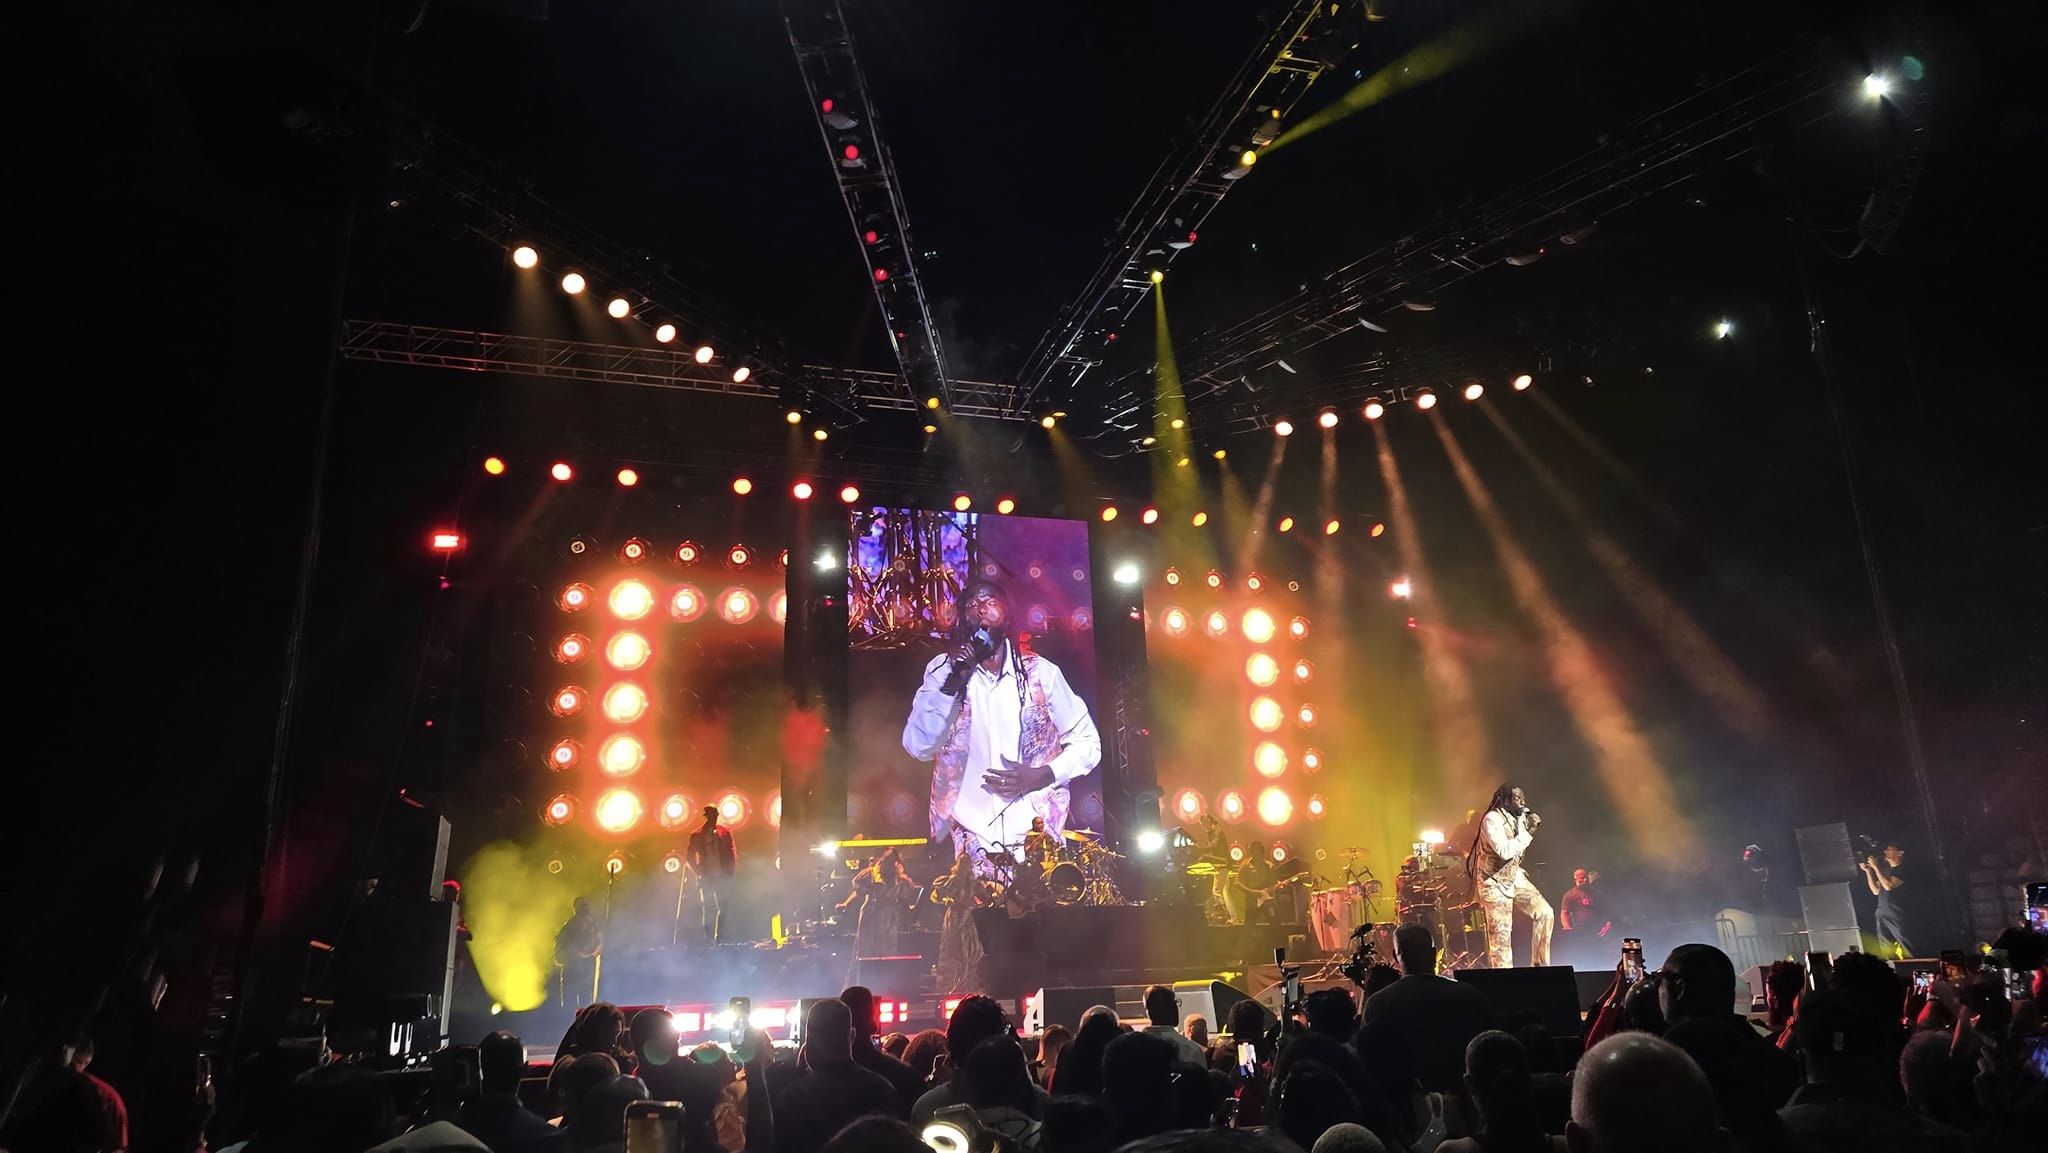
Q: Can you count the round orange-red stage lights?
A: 14